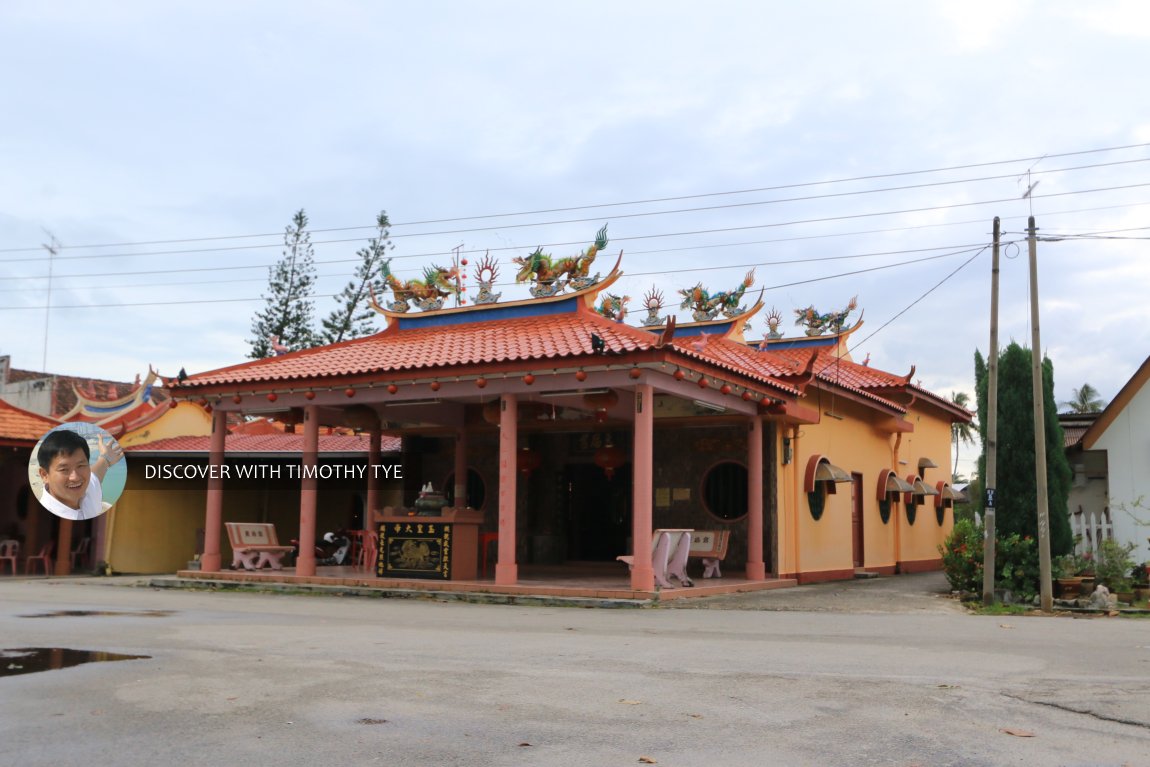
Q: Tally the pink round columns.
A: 7